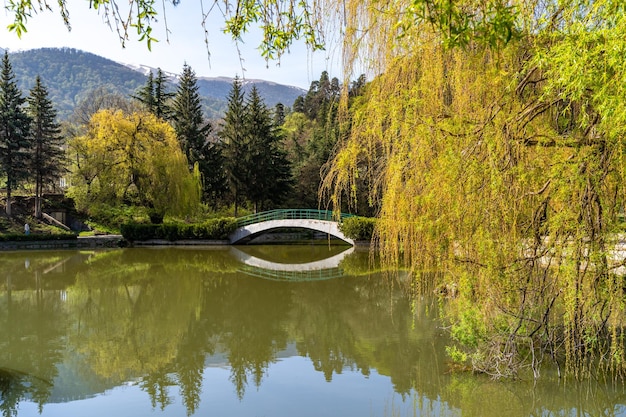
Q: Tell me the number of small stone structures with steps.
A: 1